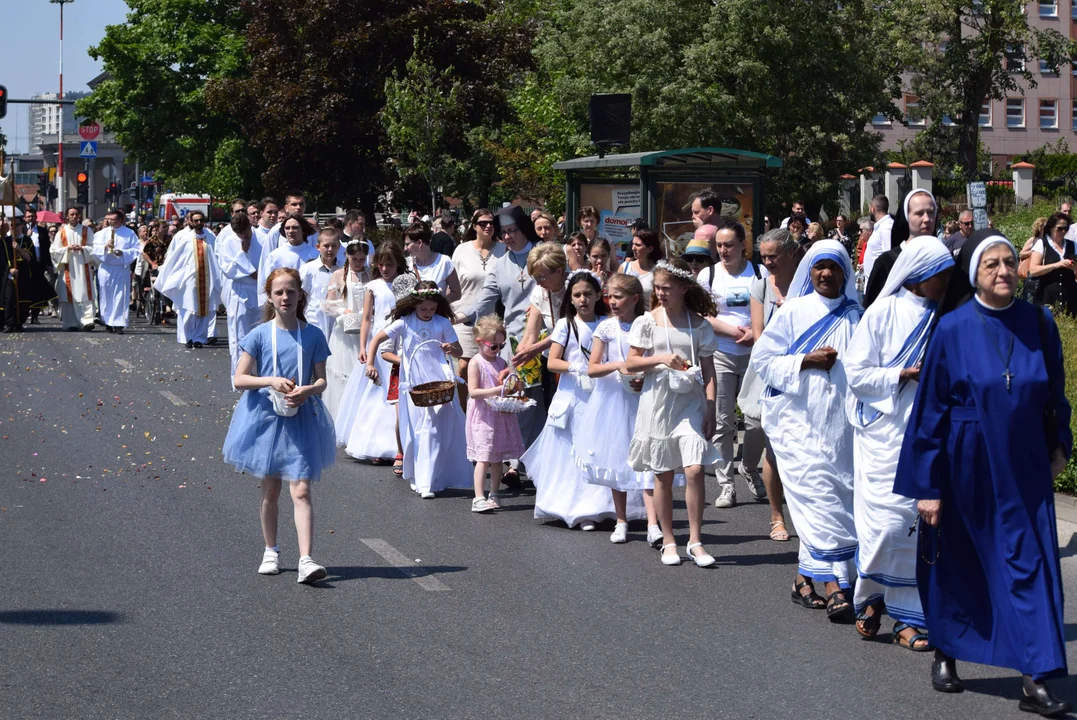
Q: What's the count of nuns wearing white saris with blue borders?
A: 2